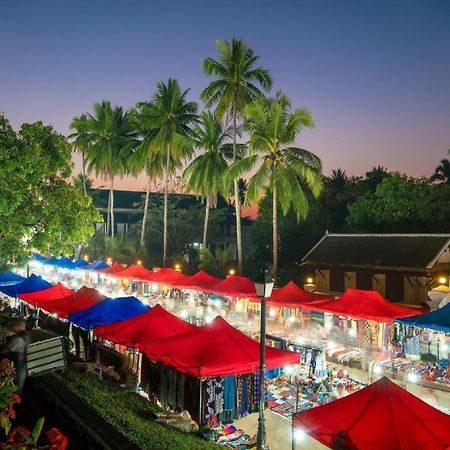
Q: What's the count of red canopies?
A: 12